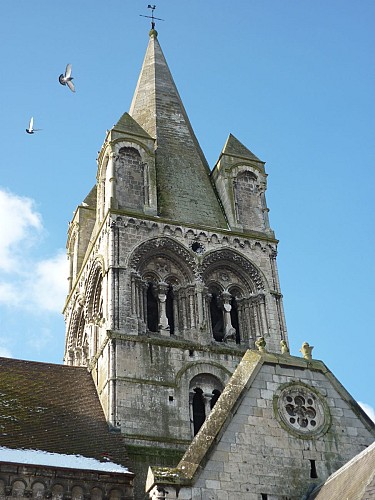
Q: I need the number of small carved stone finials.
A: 3